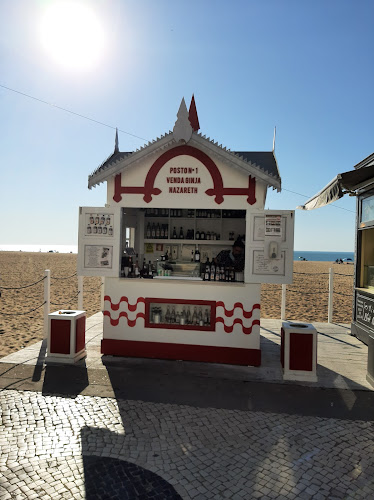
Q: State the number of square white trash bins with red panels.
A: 2